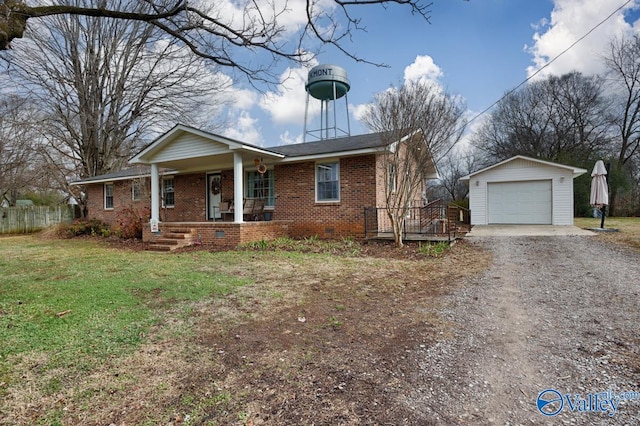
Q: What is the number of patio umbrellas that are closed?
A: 1